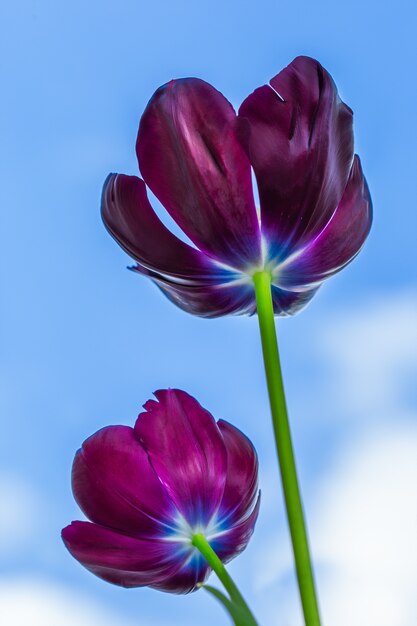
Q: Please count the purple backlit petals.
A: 12